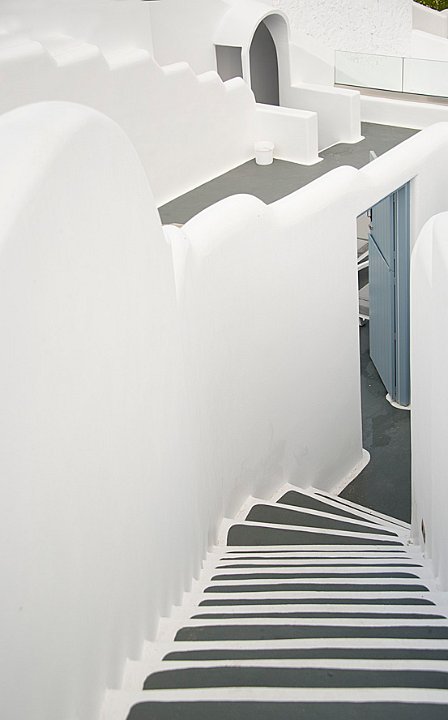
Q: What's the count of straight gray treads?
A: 11